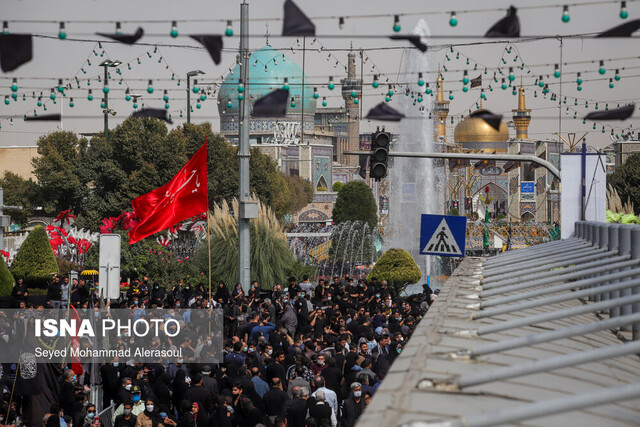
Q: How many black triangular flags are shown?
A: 13